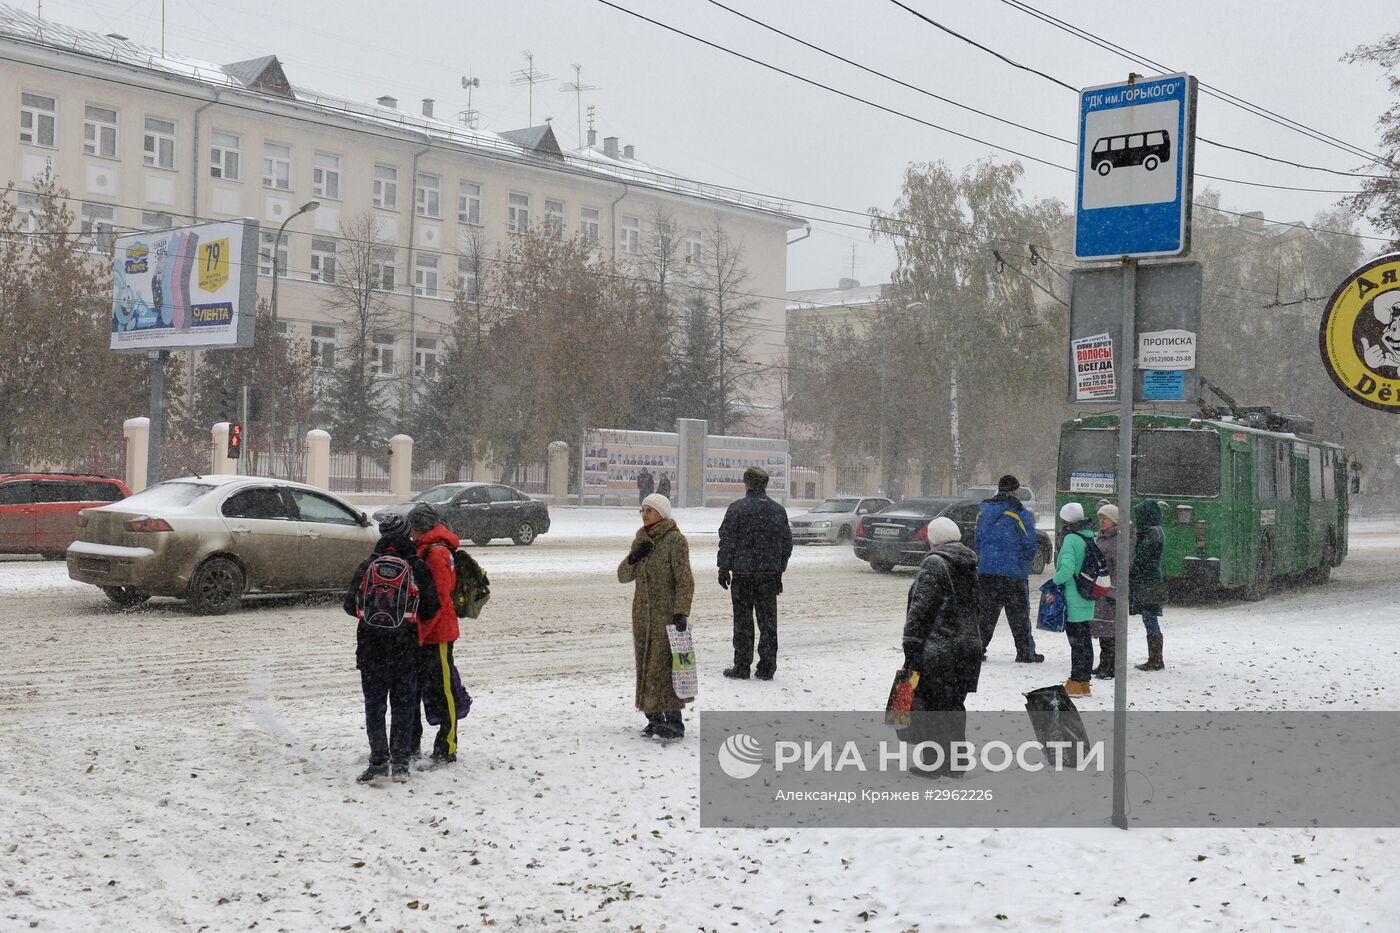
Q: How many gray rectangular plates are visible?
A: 1